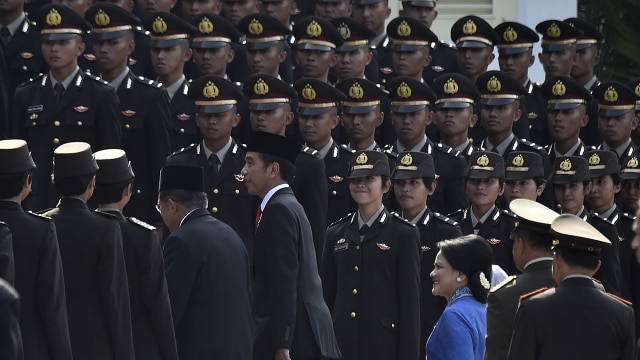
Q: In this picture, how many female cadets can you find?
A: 7